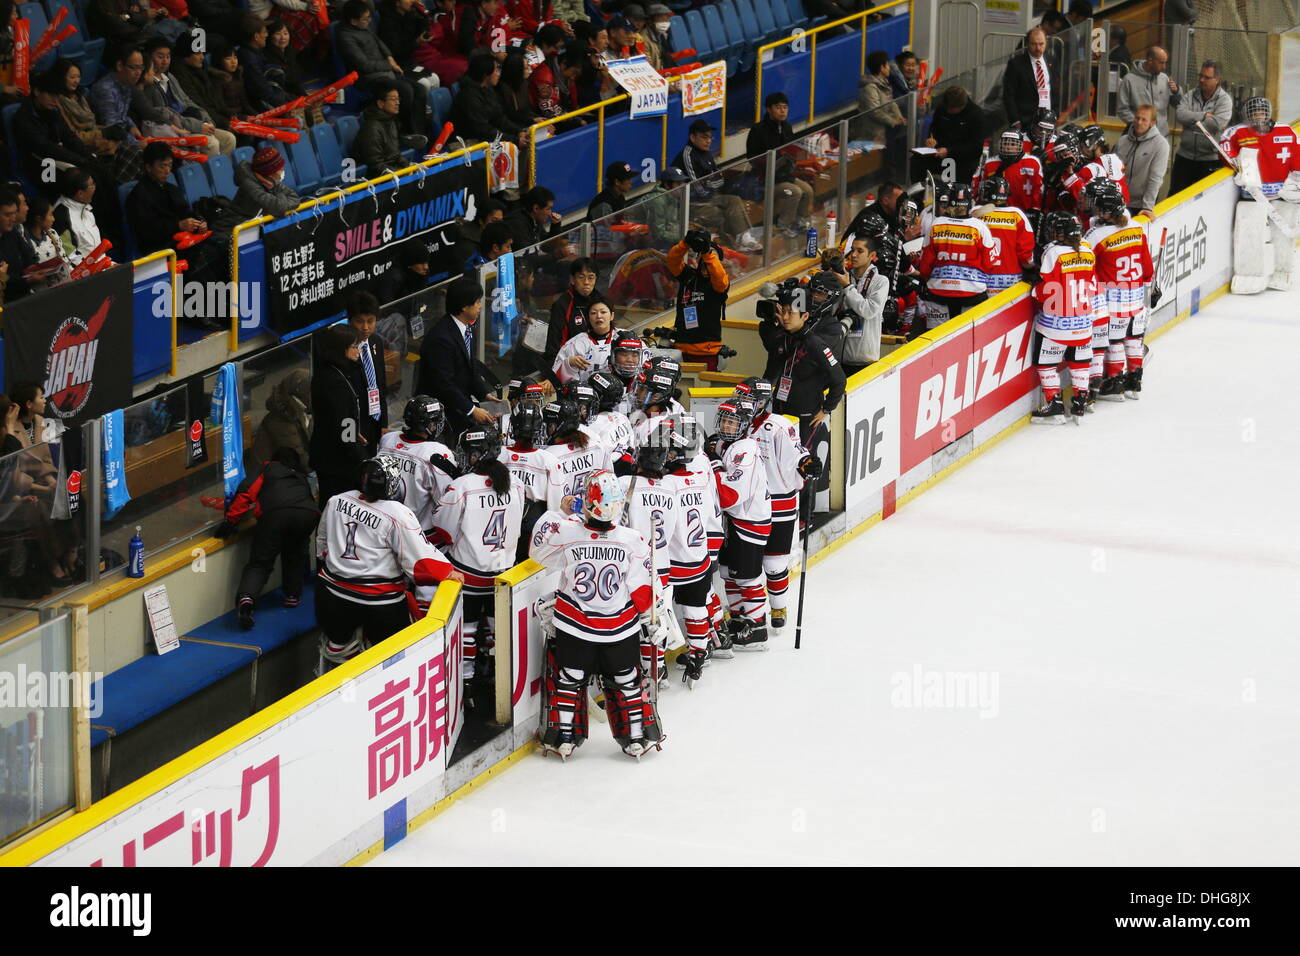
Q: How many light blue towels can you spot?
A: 3